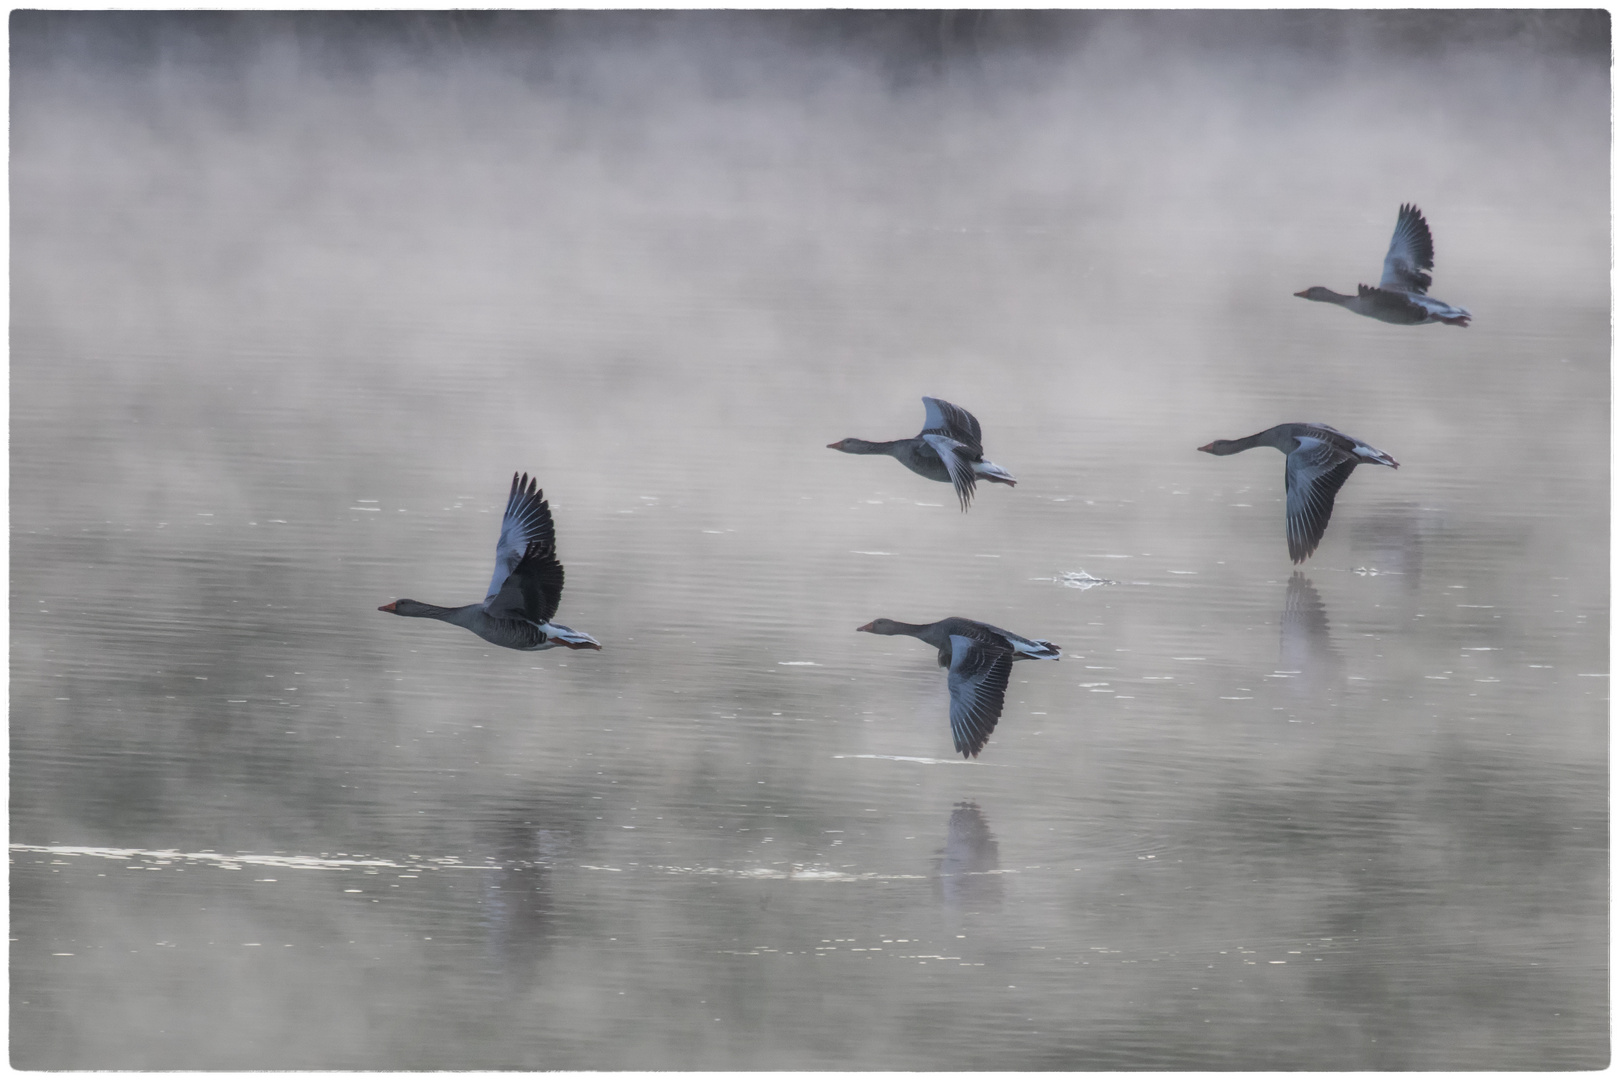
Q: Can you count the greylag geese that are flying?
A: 5